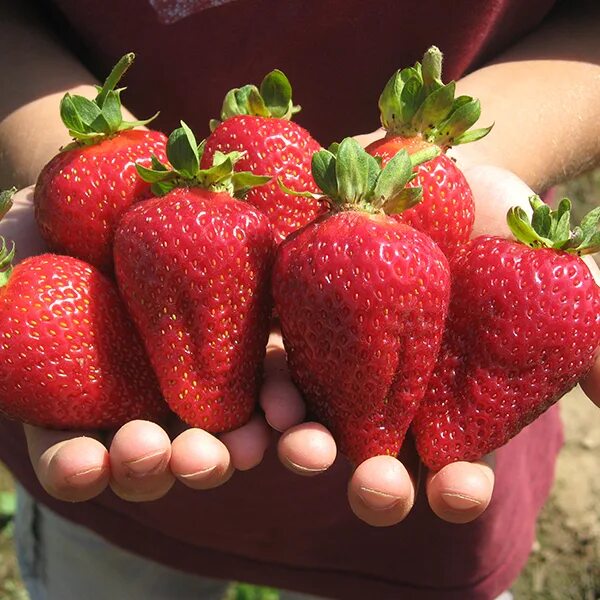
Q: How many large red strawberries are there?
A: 7